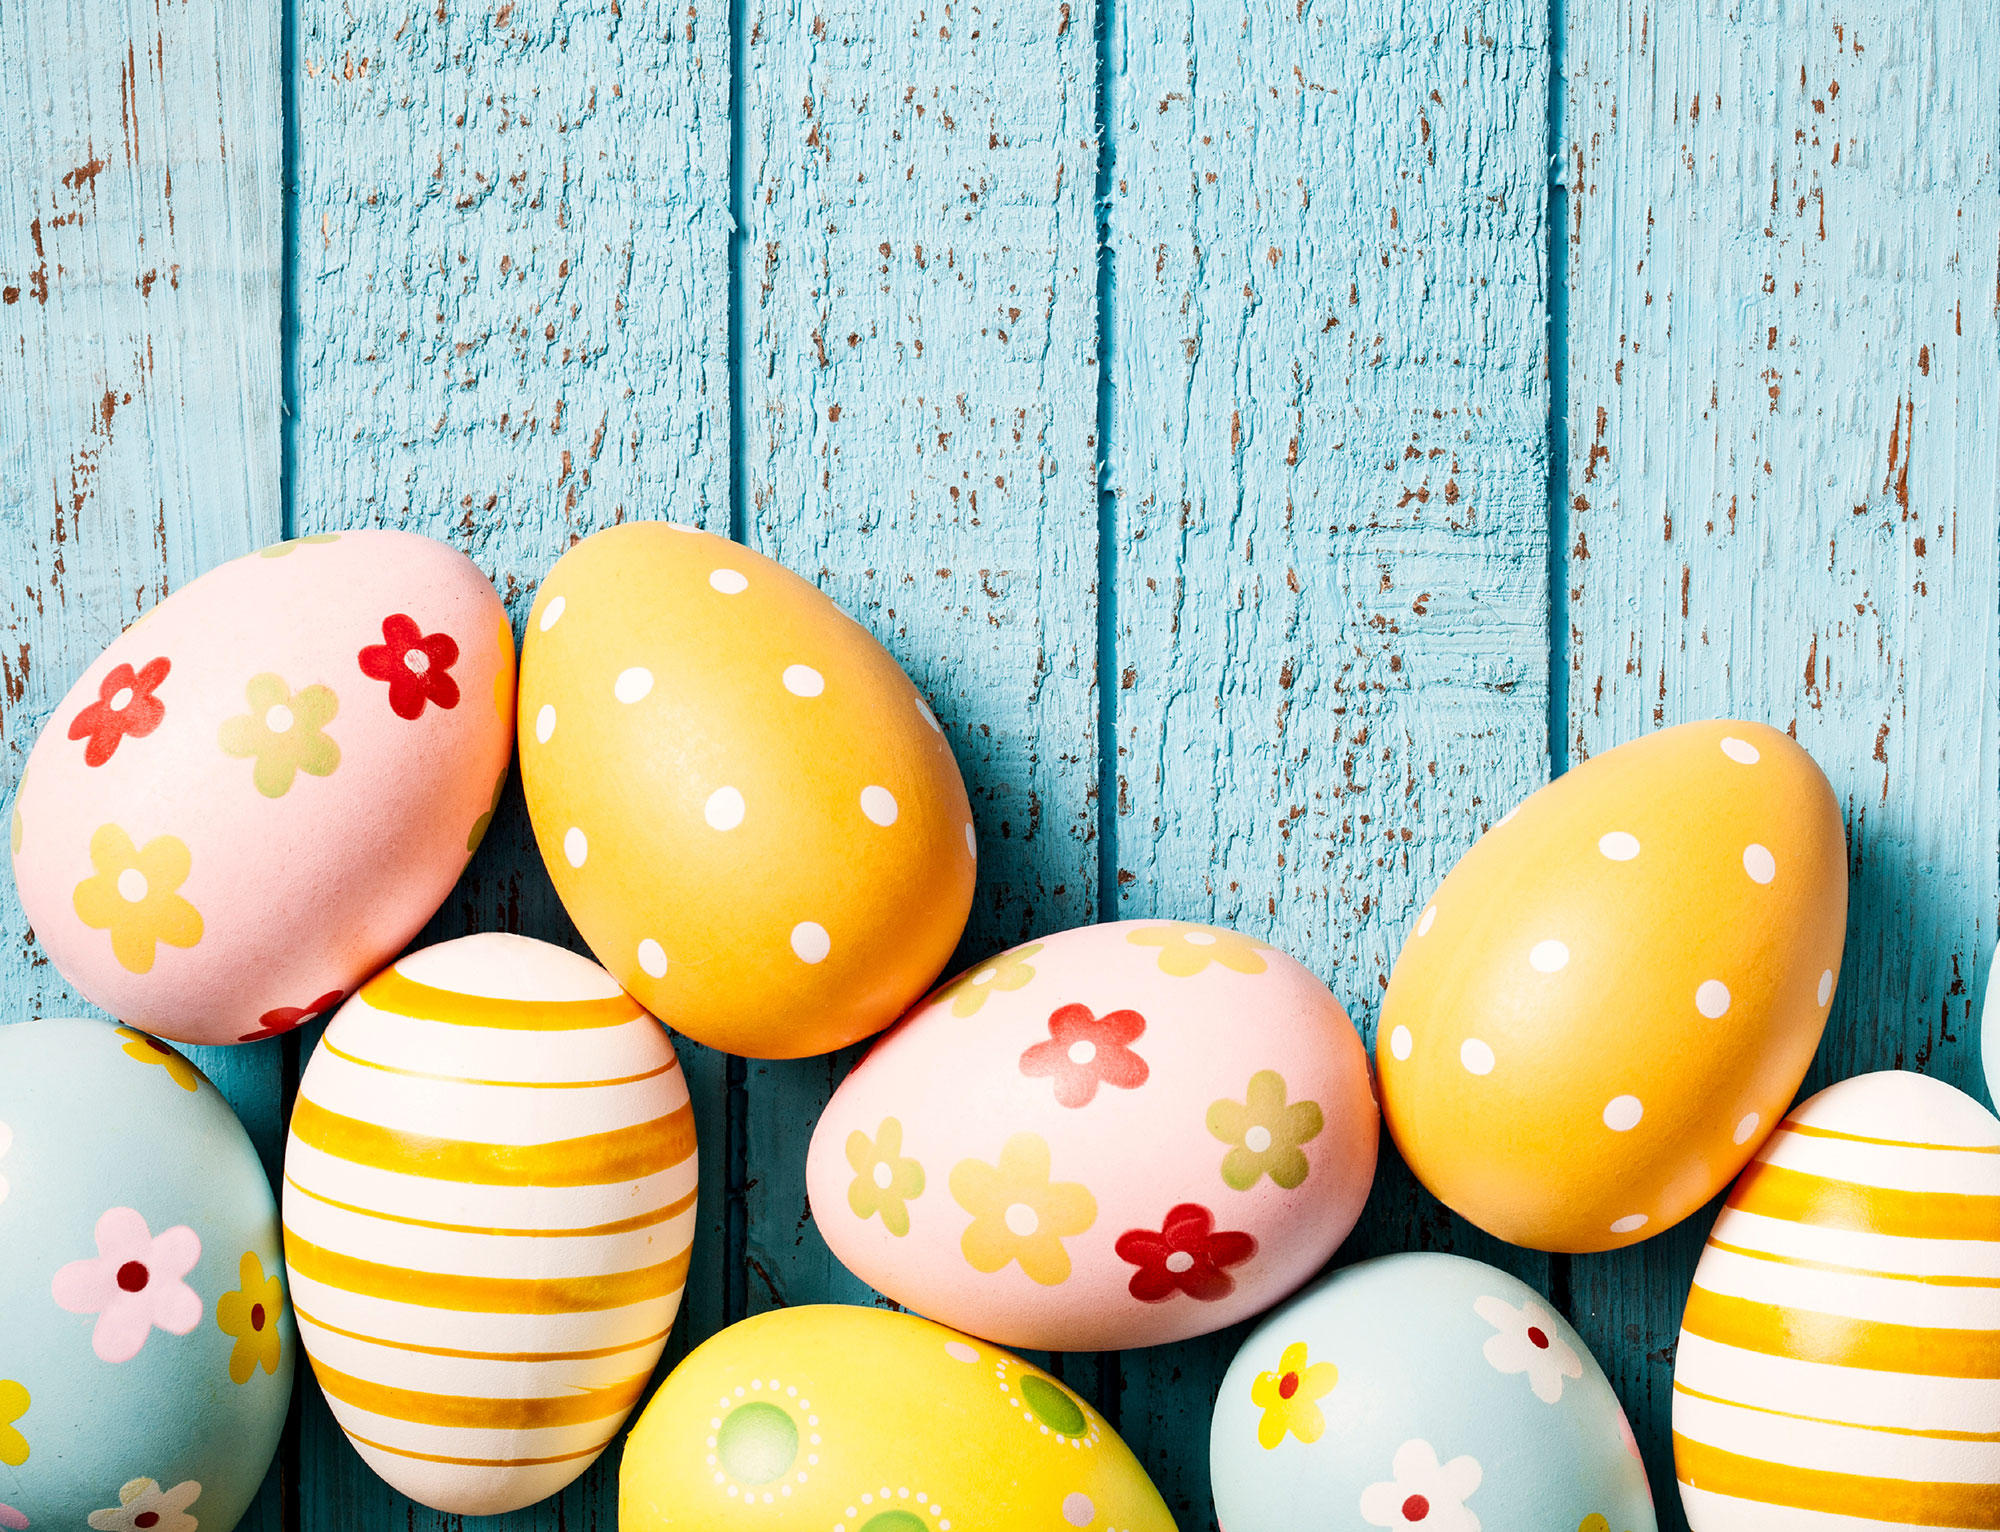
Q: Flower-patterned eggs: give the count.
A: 4